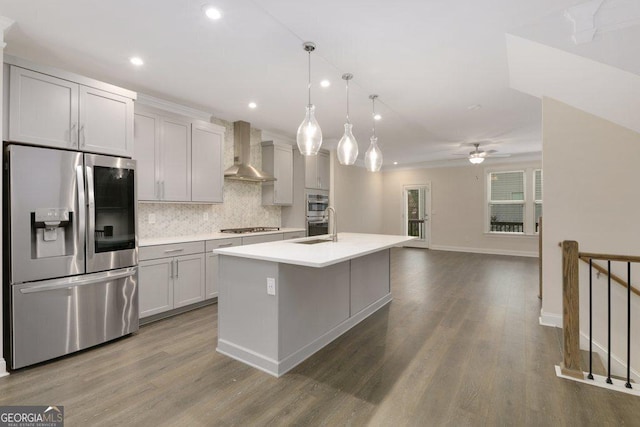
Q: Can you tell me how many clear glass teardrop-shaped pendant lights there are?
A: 3